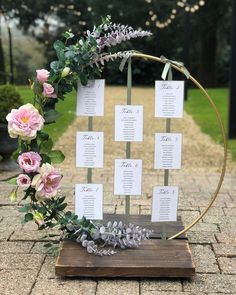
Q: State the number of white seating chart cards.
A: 8